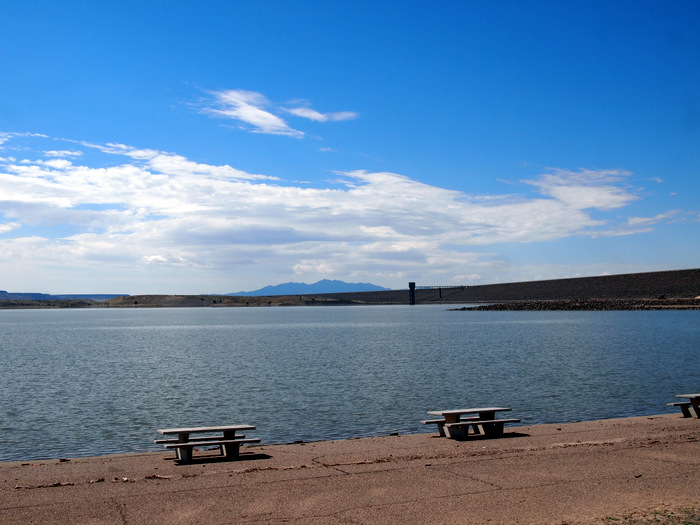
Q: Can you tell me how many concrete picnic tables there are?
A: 3